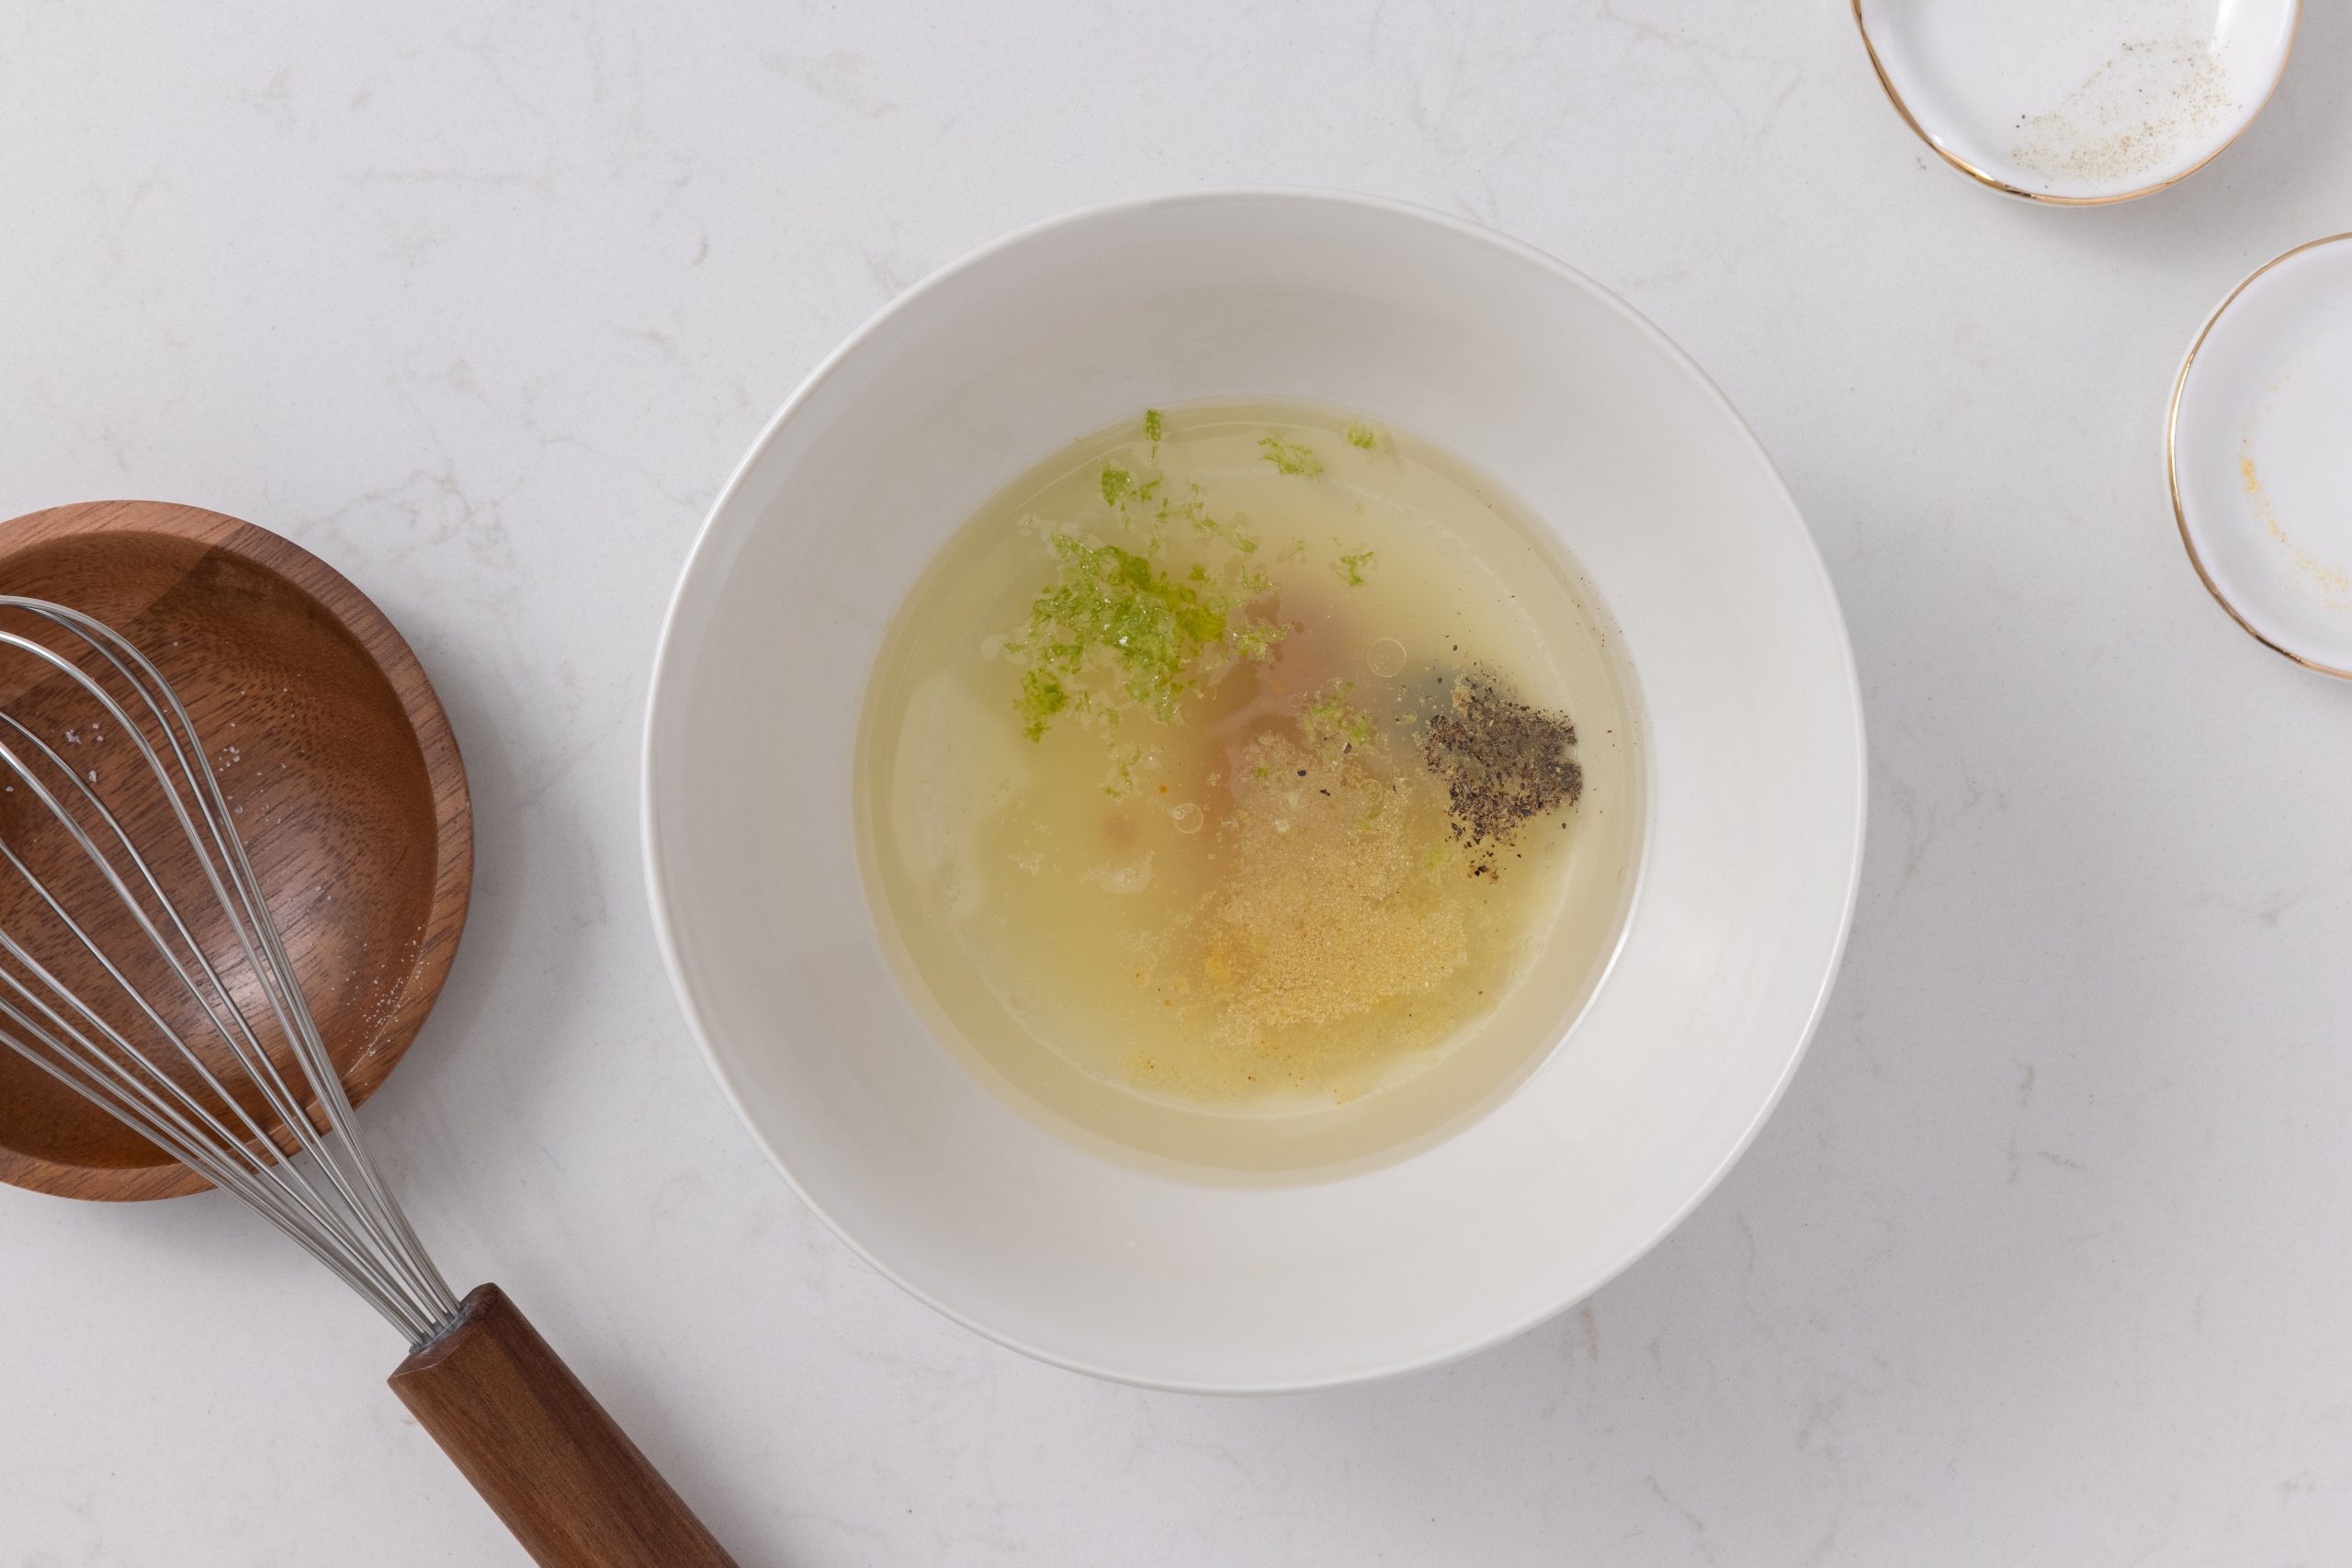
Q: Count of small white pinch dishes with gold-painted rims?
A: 2